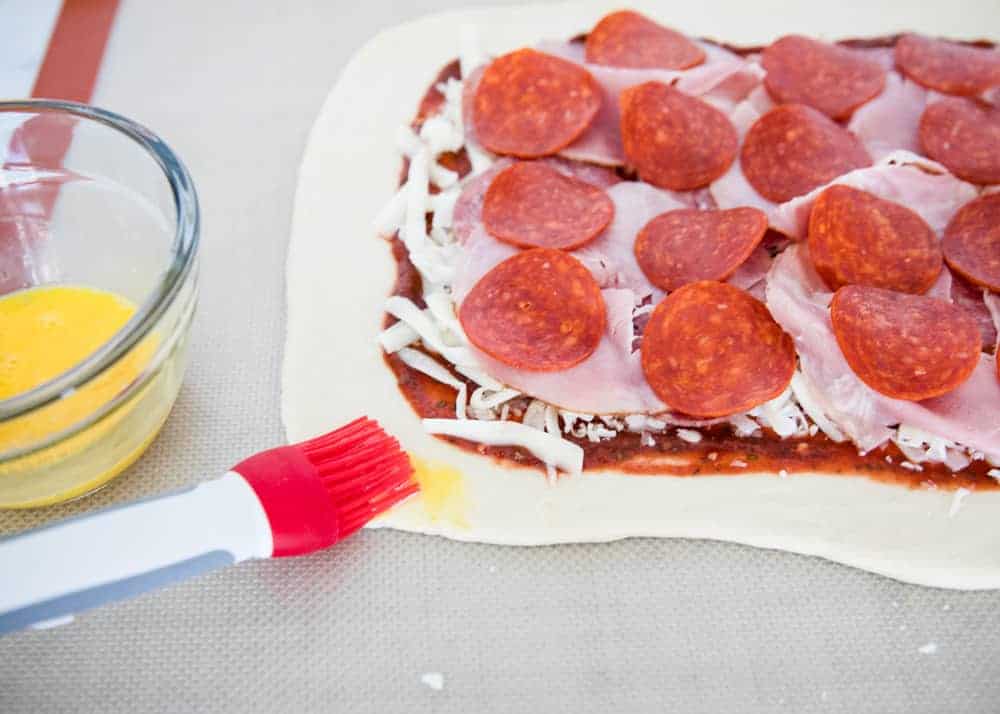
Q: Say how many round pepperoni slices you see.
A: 14